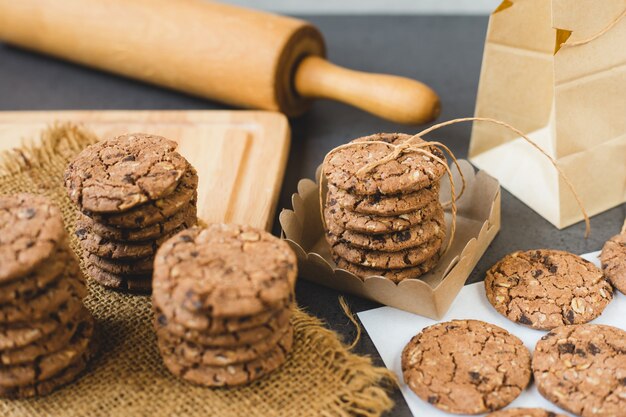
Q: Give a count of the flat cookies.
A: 5